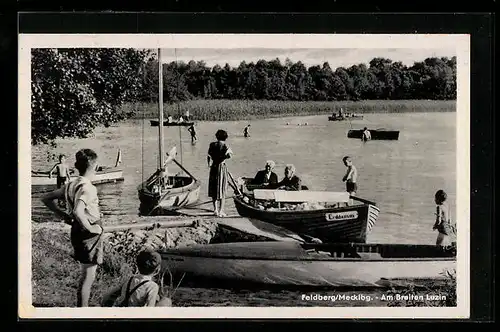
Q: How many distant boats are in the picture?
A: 3